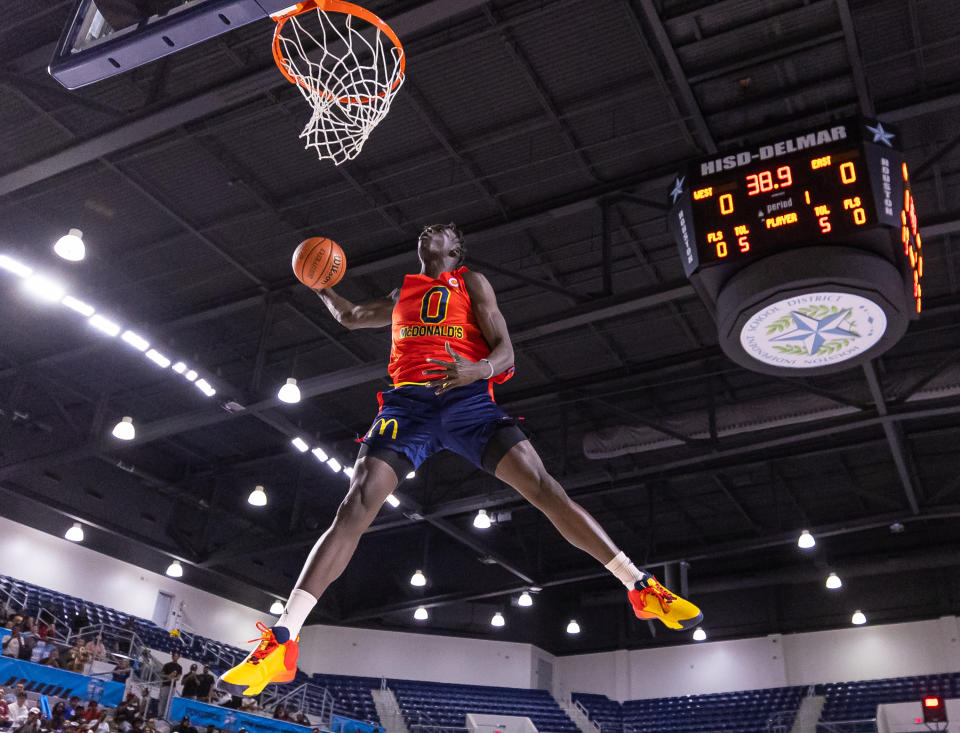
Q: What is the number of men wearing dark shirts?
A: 3